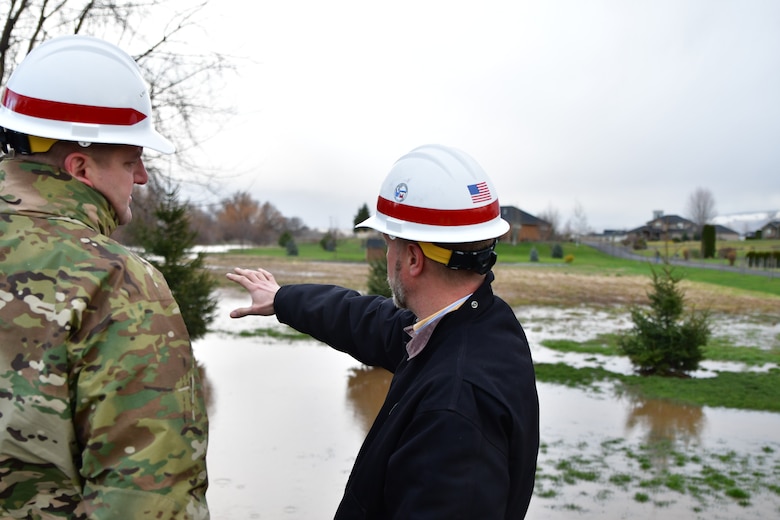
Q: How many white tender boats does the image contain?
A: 0